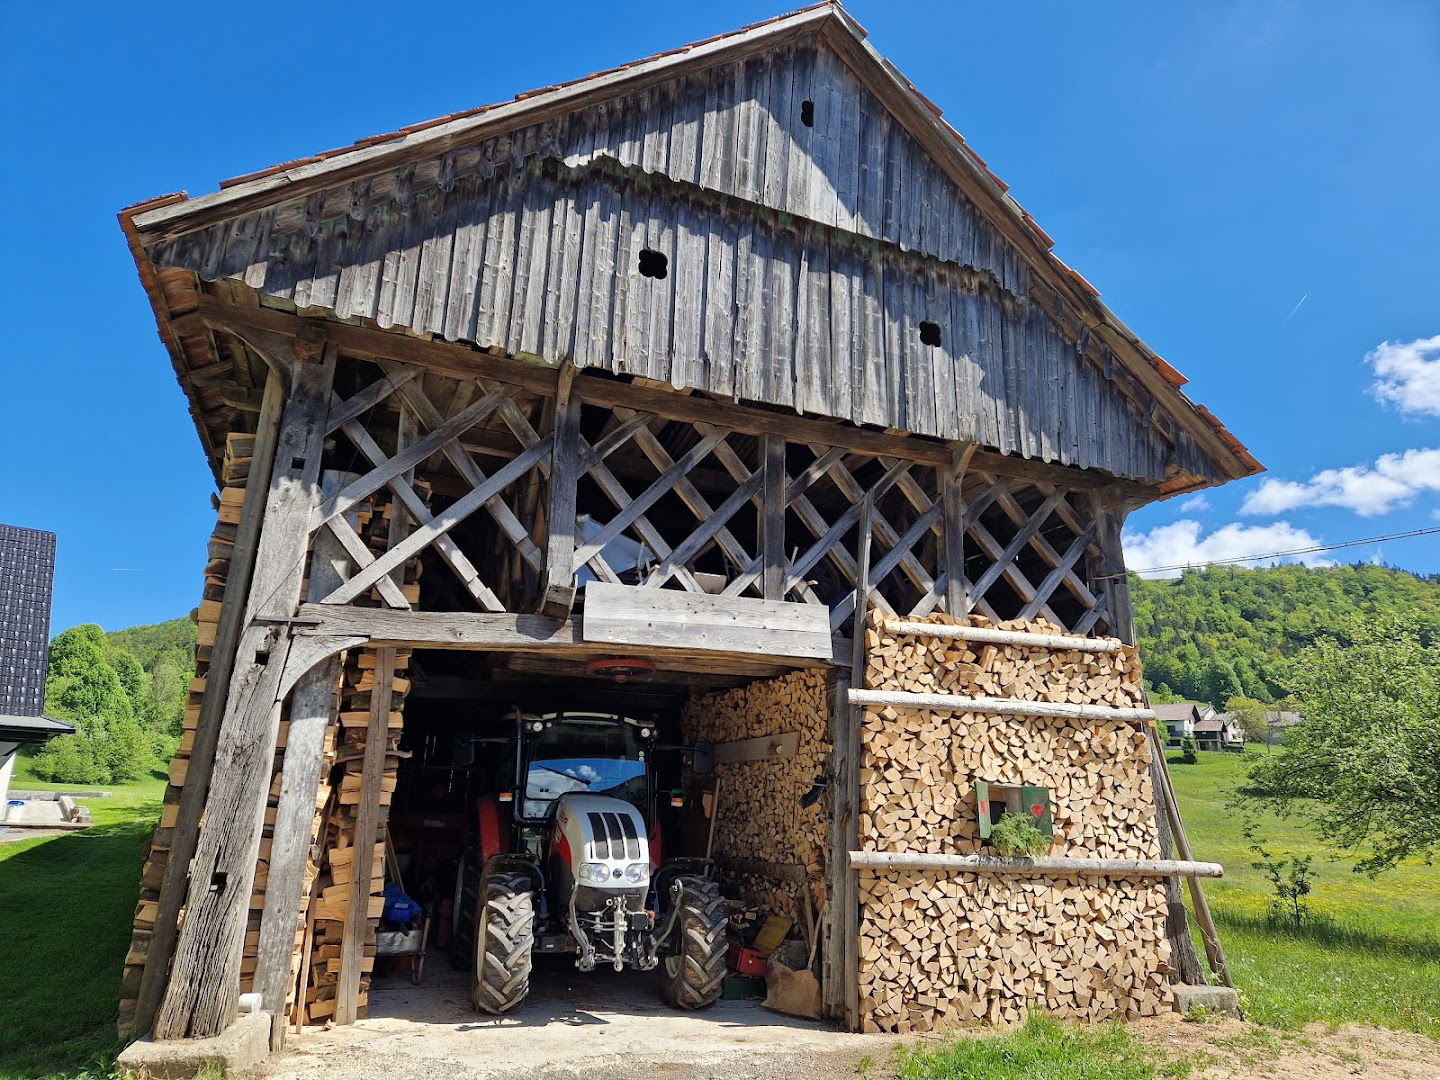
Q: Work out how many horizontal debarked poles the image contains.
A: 3